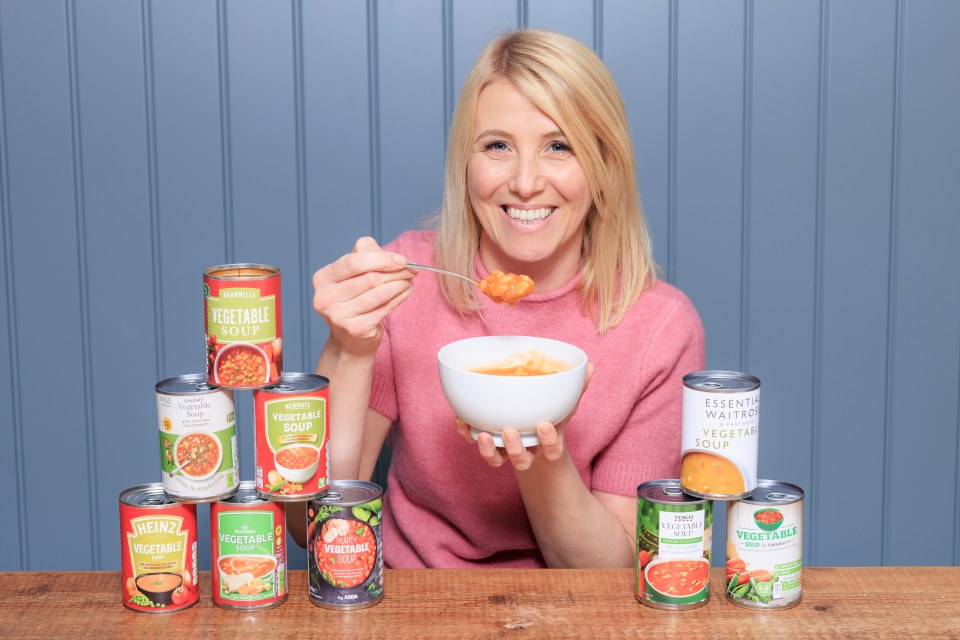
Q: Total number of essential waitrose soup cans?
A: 1